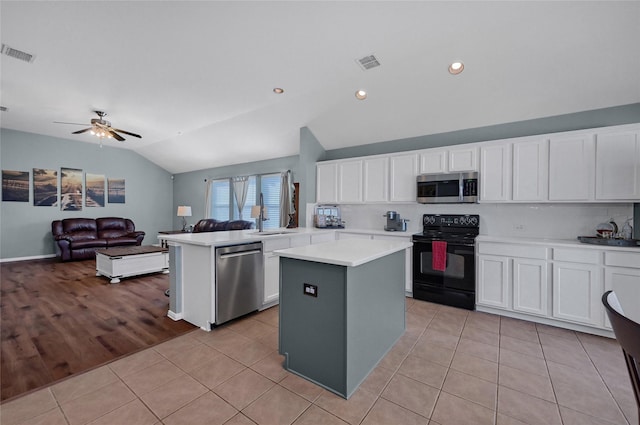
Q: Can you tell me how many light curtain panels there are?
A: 3